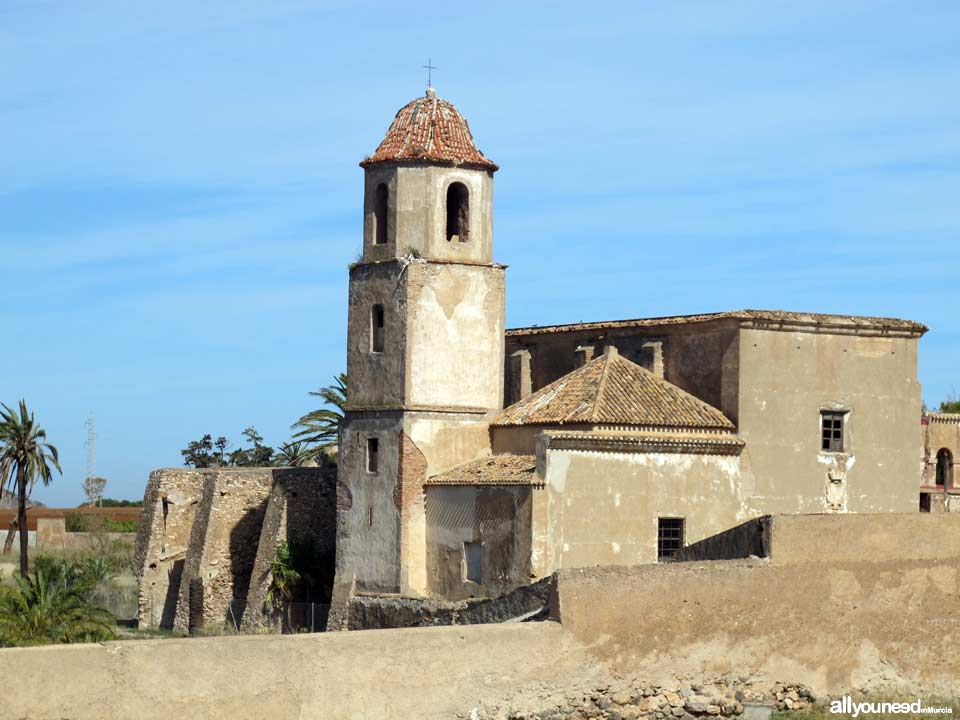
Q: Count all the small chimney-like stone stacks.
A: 3